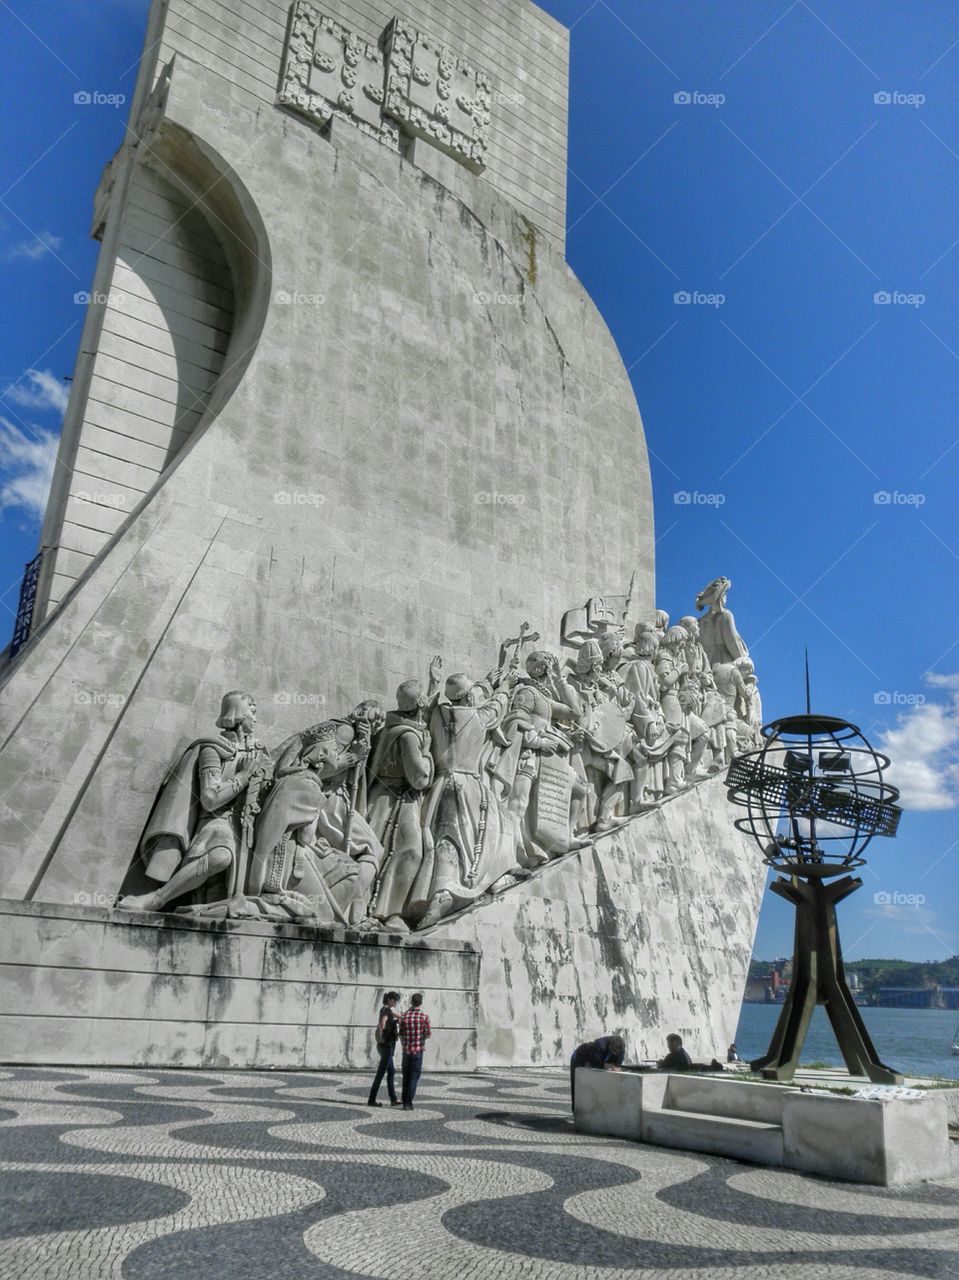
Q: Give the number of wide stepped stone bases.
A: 1